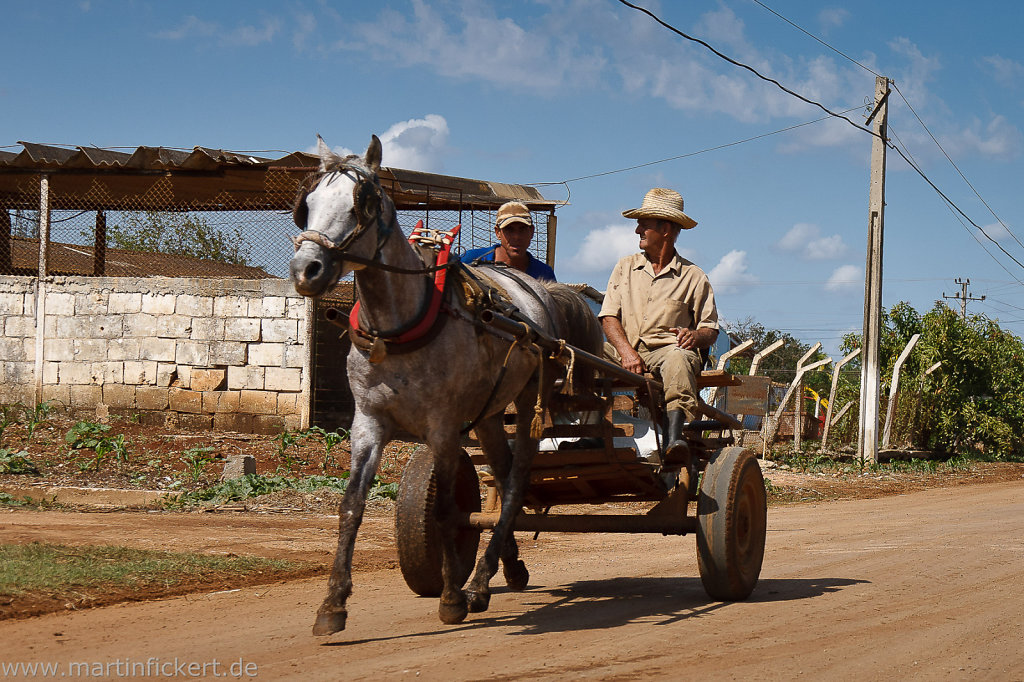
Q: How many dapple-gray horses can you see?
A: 1